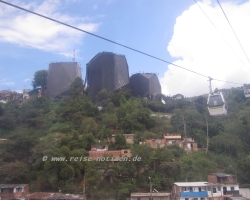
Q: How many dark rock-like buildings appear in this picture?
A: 3